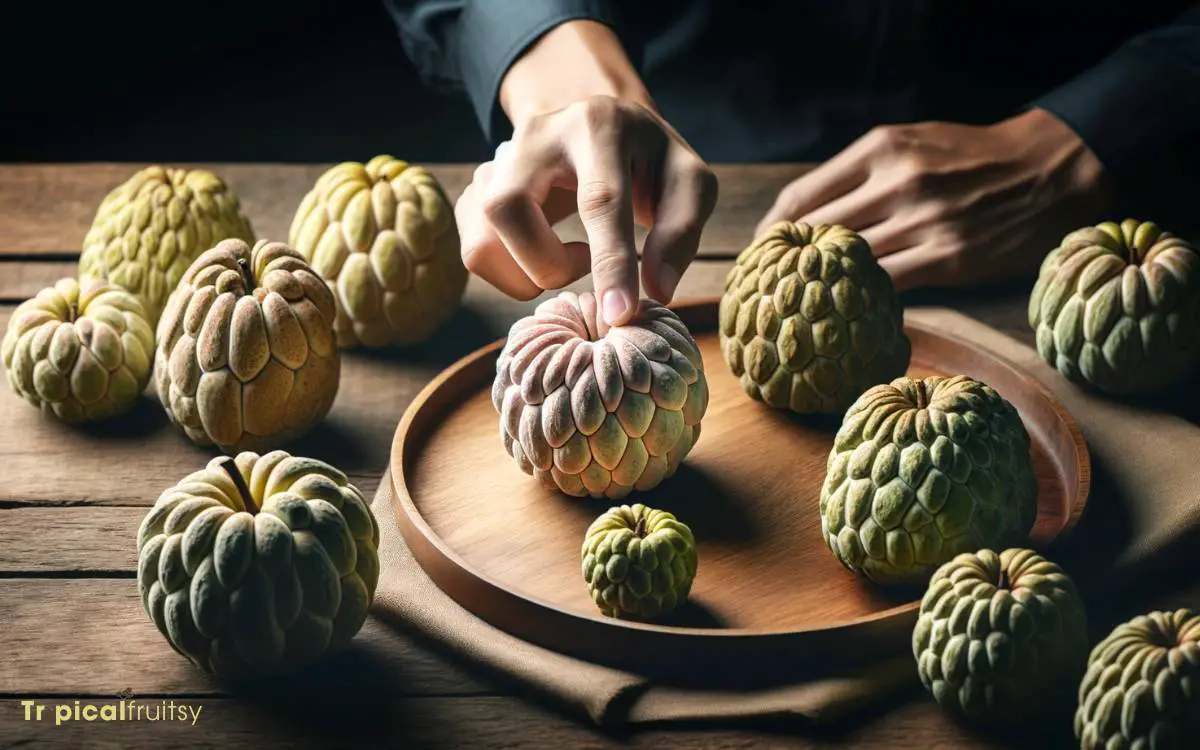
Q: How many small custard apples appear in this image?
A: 1